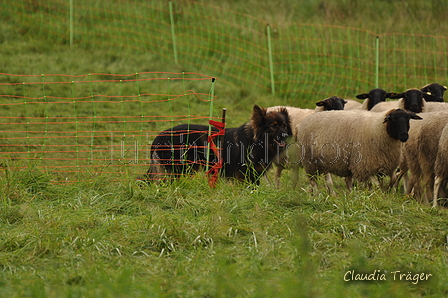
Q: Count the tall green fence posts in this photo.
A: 5